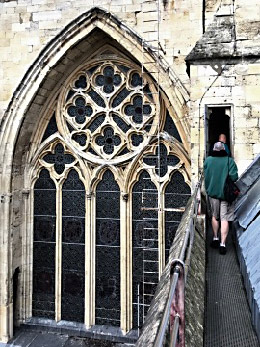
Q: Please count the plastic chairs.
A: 0